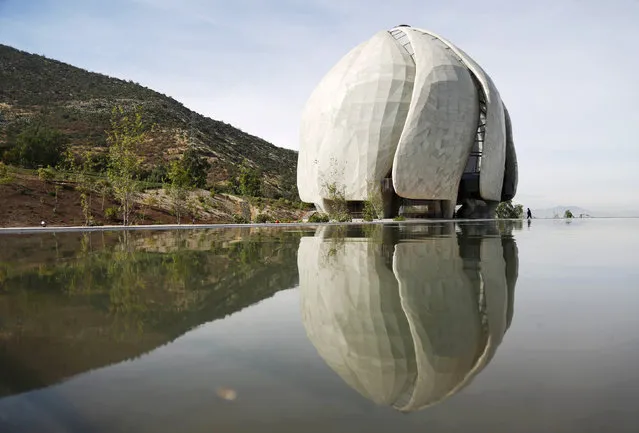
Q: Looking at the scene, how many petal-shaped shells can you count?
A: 4